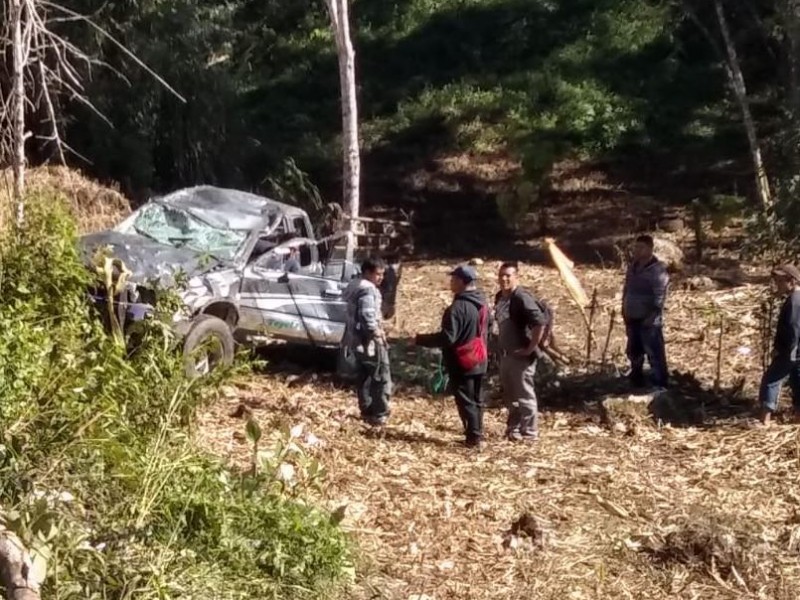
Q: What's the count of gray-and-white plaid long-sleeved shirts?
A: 1